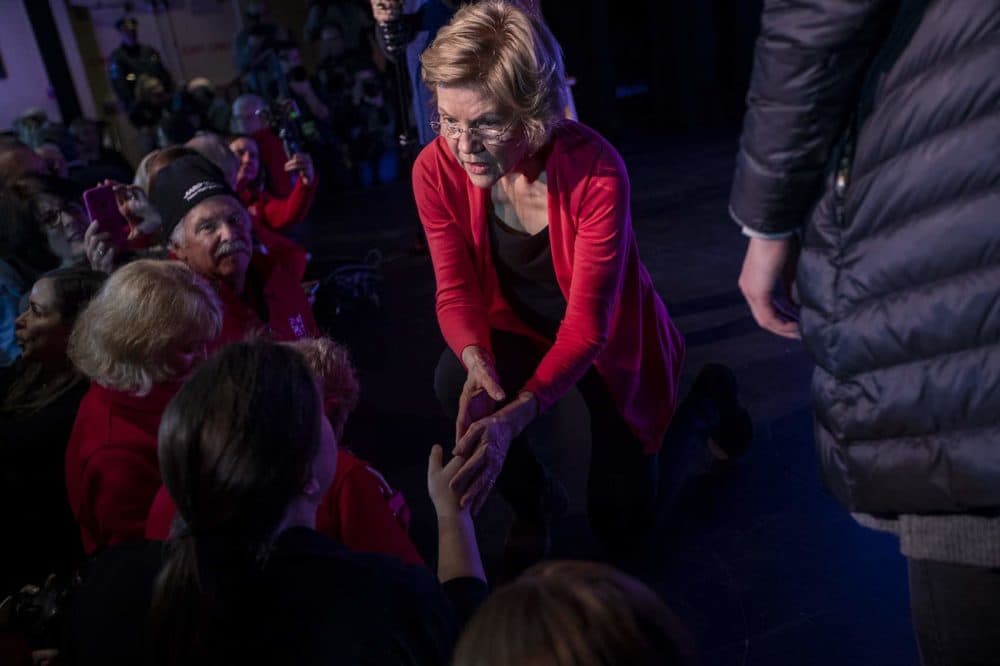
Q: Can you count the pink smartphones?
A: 1